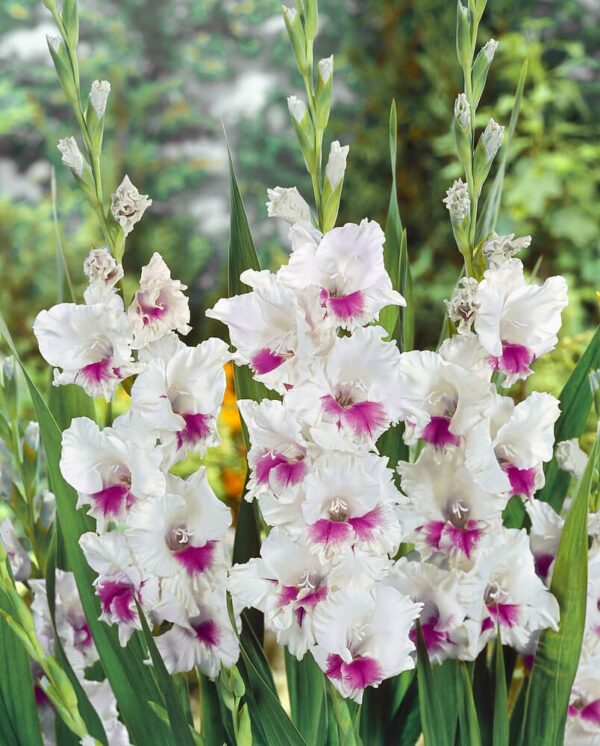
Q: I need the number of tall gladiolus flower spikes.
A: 3